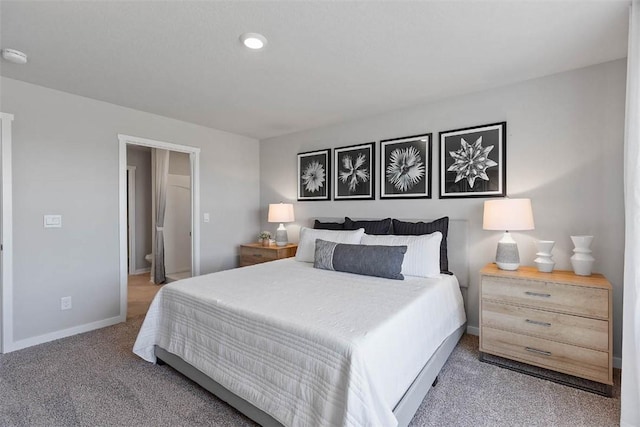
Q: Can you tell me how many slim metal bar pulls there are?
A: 4